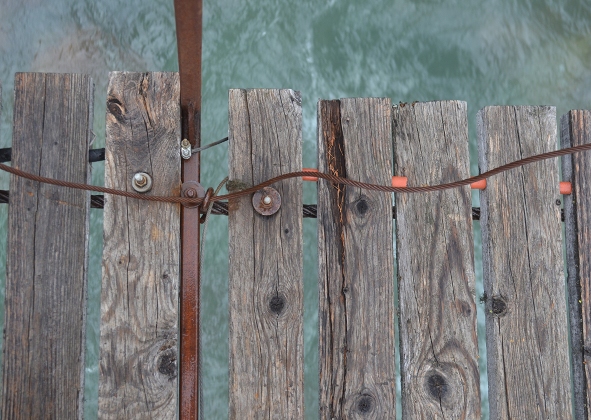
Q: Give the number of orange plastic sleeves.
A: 4